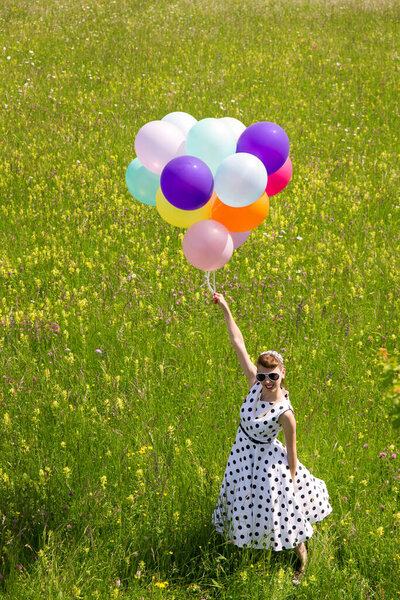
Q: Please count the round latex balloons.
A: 13